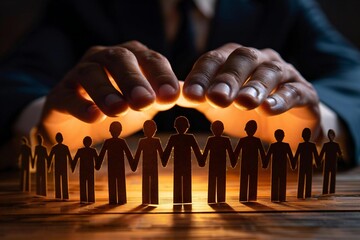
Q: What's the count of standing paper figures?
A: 12